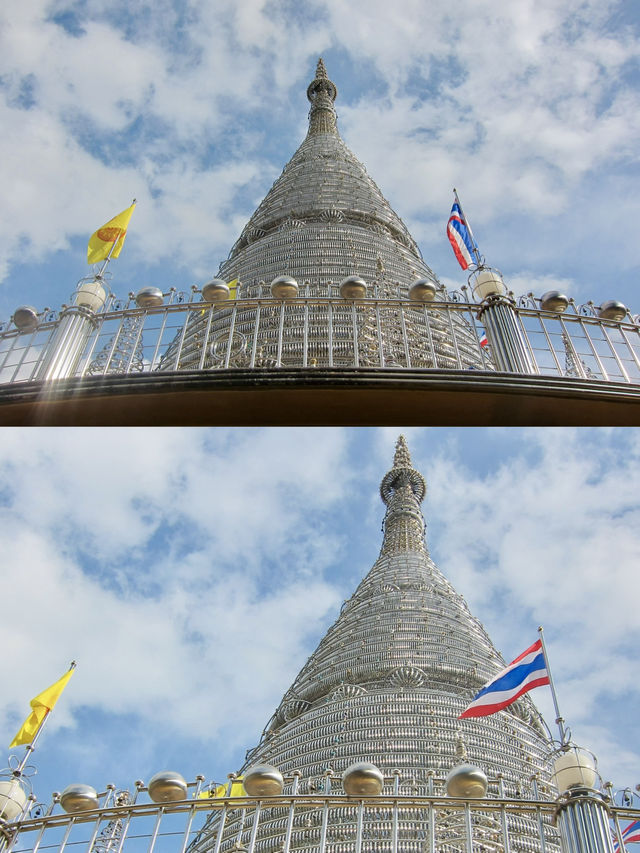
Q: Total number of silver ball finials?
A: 13